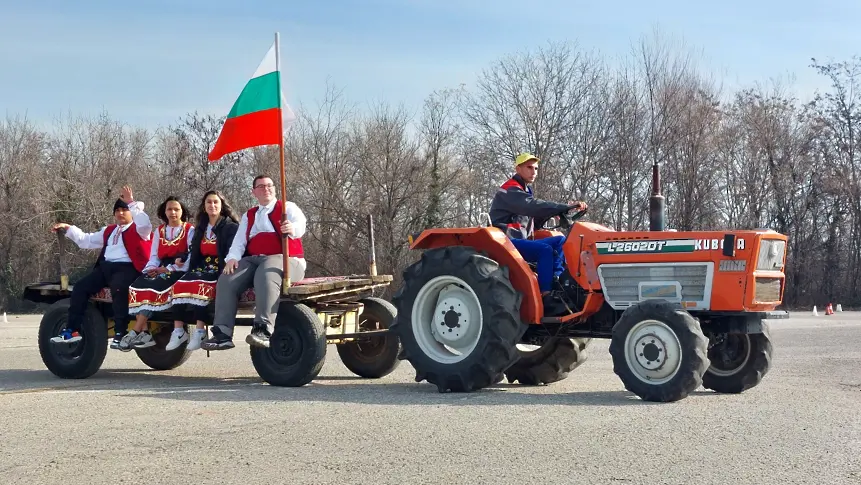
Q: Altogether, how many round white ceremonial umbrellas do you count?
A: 0